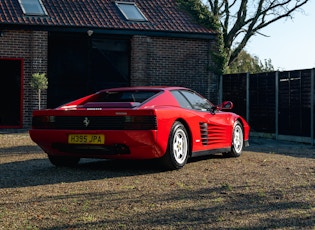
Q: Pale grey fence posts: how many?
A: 4